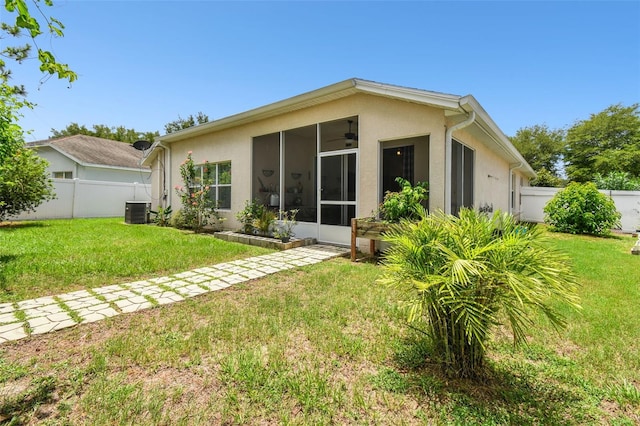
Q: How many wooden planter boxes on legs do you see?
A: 1